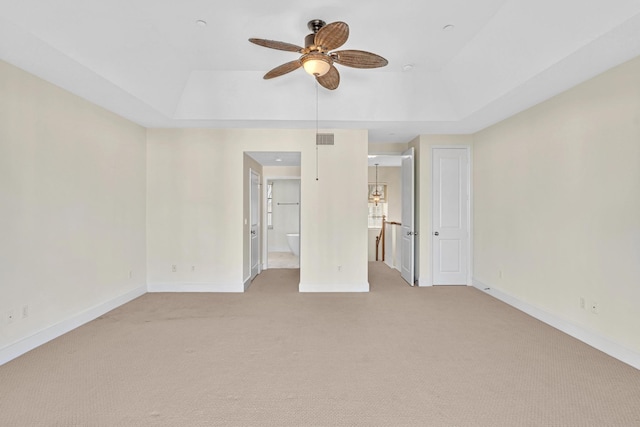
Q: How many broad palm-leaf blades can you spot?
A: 5